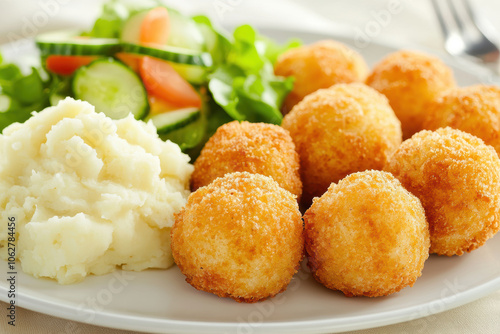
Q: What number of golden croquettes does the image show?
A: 8